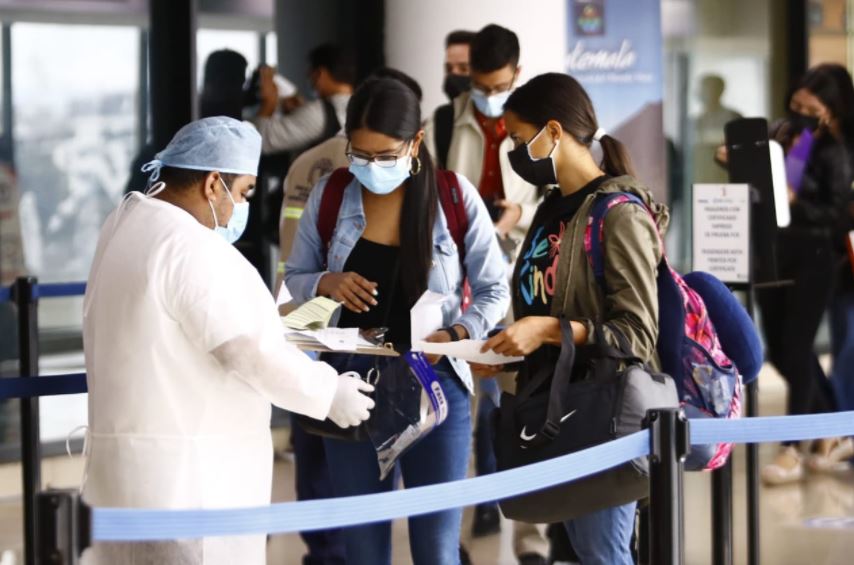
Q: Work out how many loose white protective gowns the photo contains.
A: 1